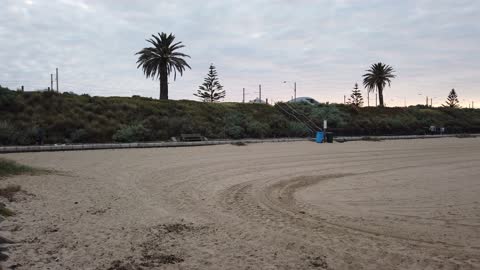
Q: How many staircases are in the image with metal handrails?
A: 1